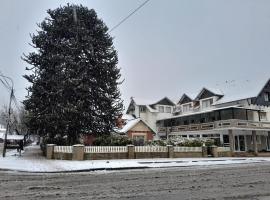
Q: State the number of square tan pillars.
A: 6